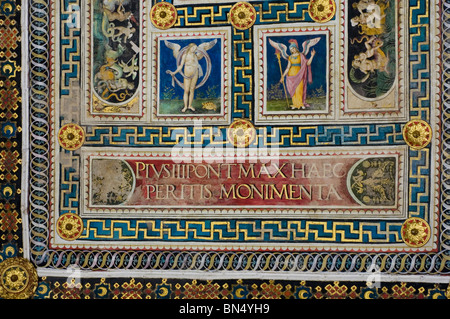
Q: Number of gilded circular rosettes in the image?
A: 9